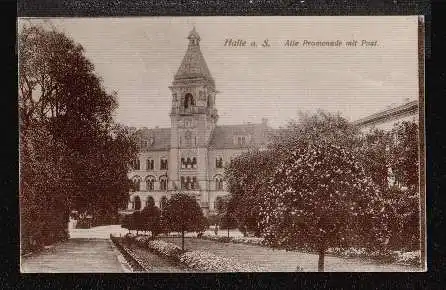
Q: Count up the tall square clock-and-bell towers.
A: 1